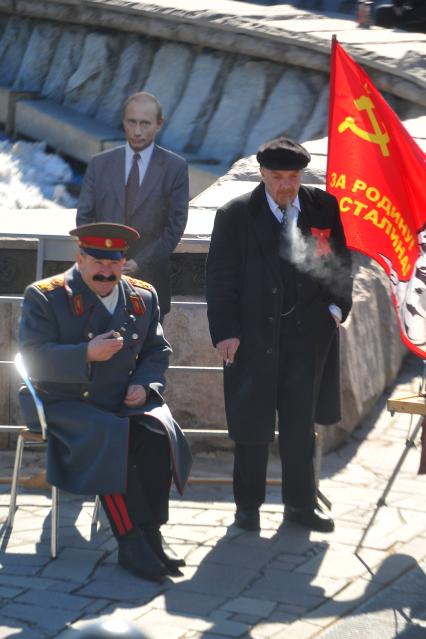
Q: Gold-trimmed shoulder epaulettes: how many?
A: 2